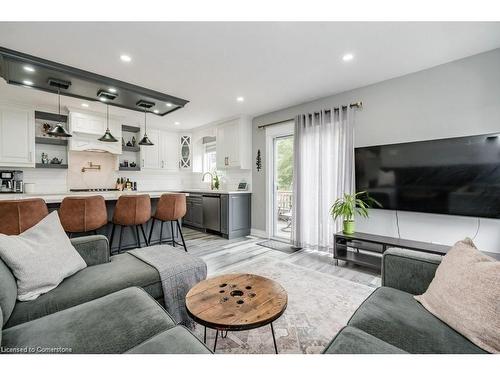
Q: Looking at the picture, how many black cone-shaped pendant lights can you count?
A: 3